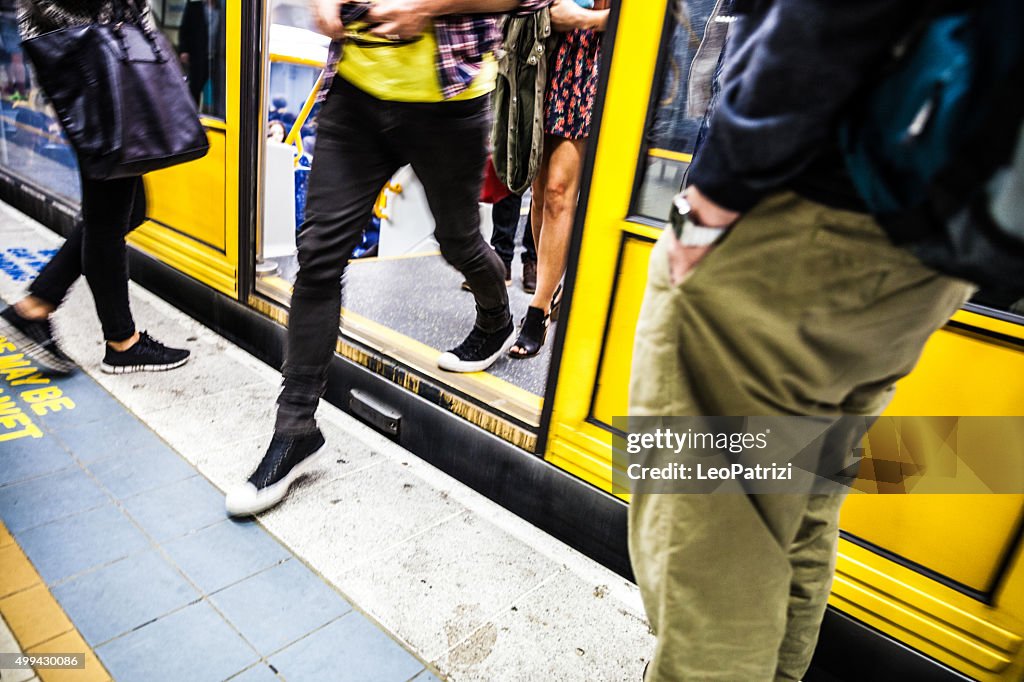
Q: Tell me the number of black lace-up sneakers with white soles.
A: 4